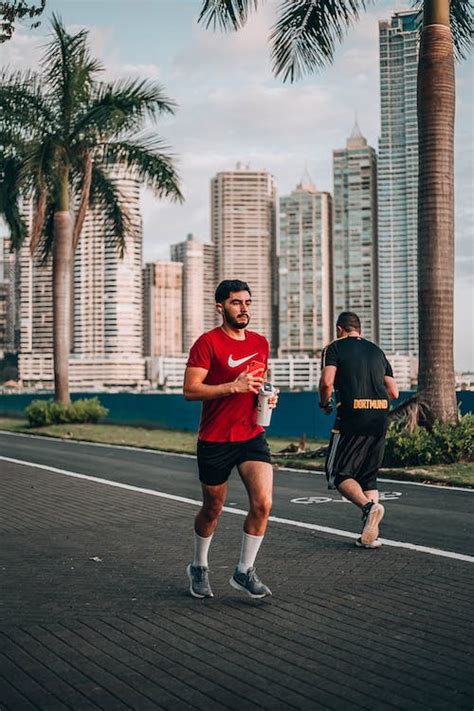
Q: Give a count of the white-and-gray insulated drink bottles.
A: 1